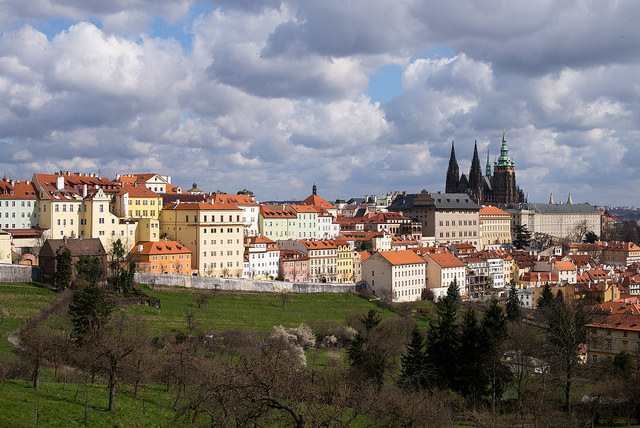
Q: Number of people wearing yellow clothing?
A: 0